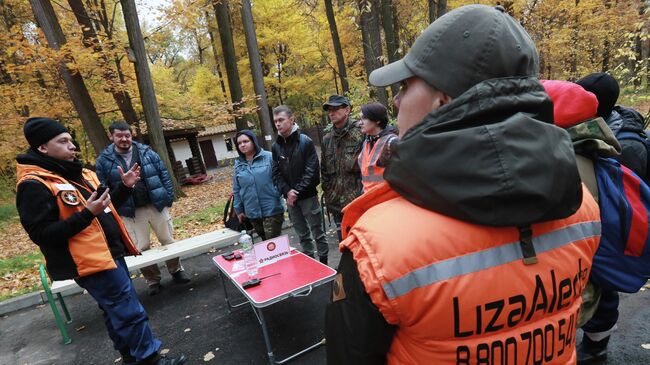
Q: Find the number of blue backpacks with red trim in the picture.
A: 1